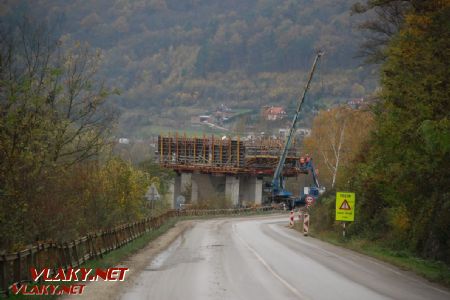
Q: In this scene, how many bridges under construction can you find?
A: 1